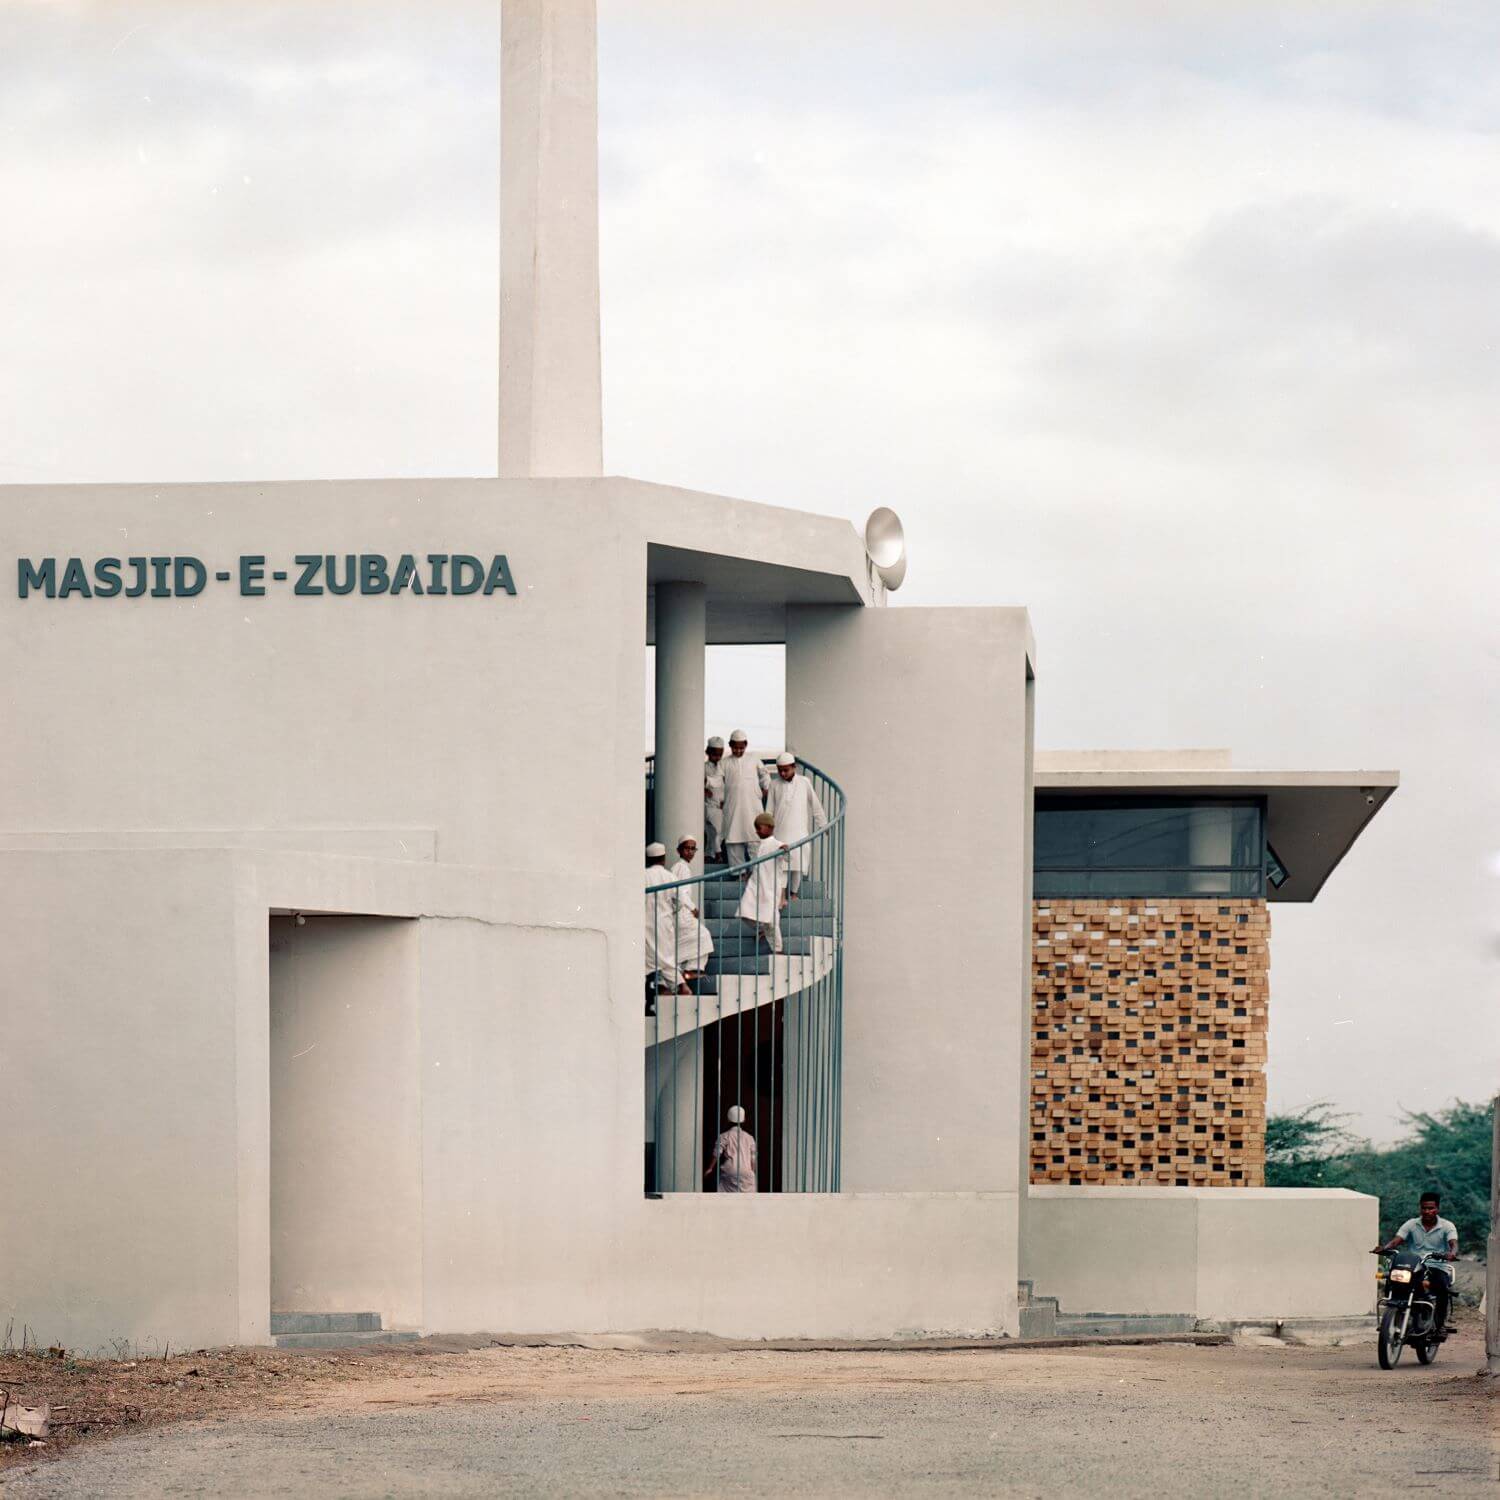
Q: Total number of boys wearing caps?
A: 7